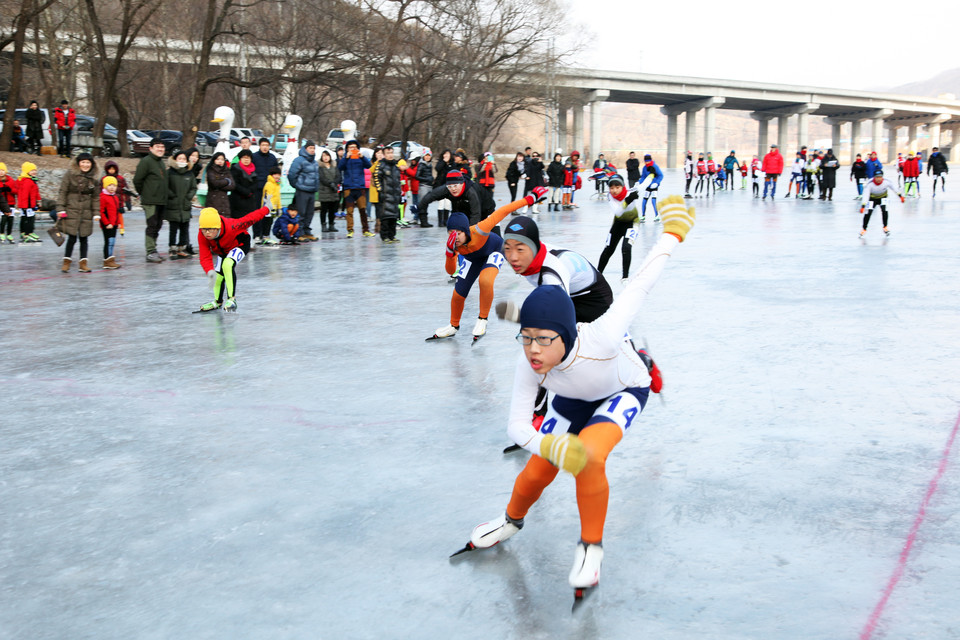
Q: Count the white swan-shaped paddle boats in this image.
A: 3